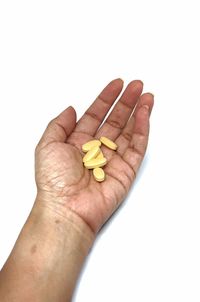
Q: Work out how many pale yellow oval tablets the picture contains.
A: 6